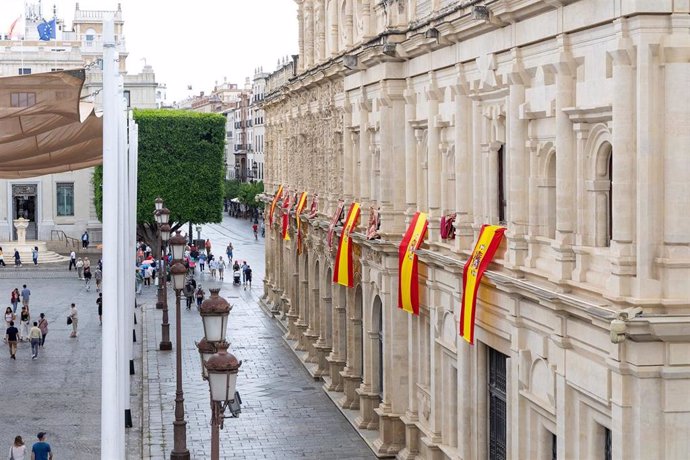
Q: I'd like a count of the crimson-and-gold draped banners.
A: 6